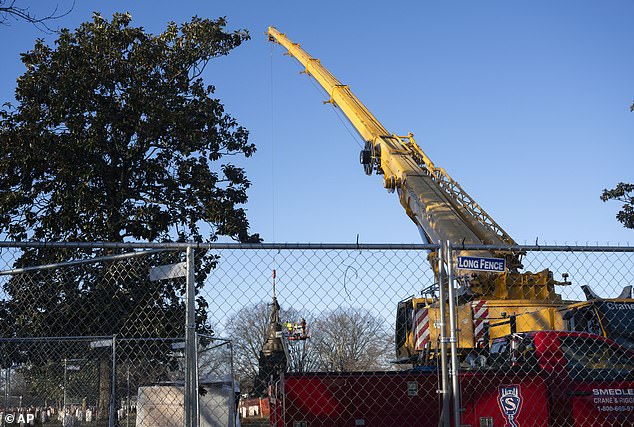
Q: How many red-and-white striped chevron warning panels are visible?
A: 2